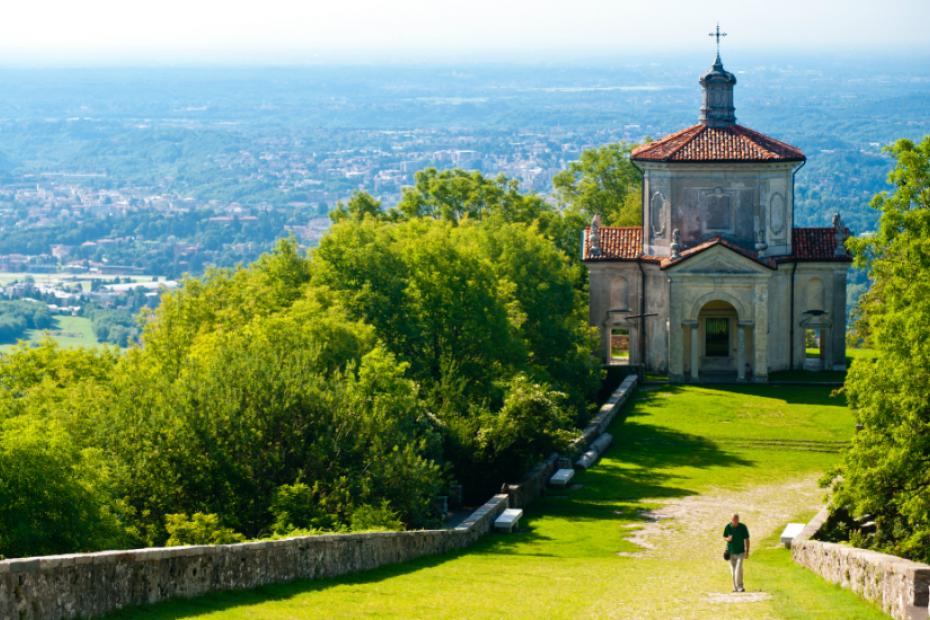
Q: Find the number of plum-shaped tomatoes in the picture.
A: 0